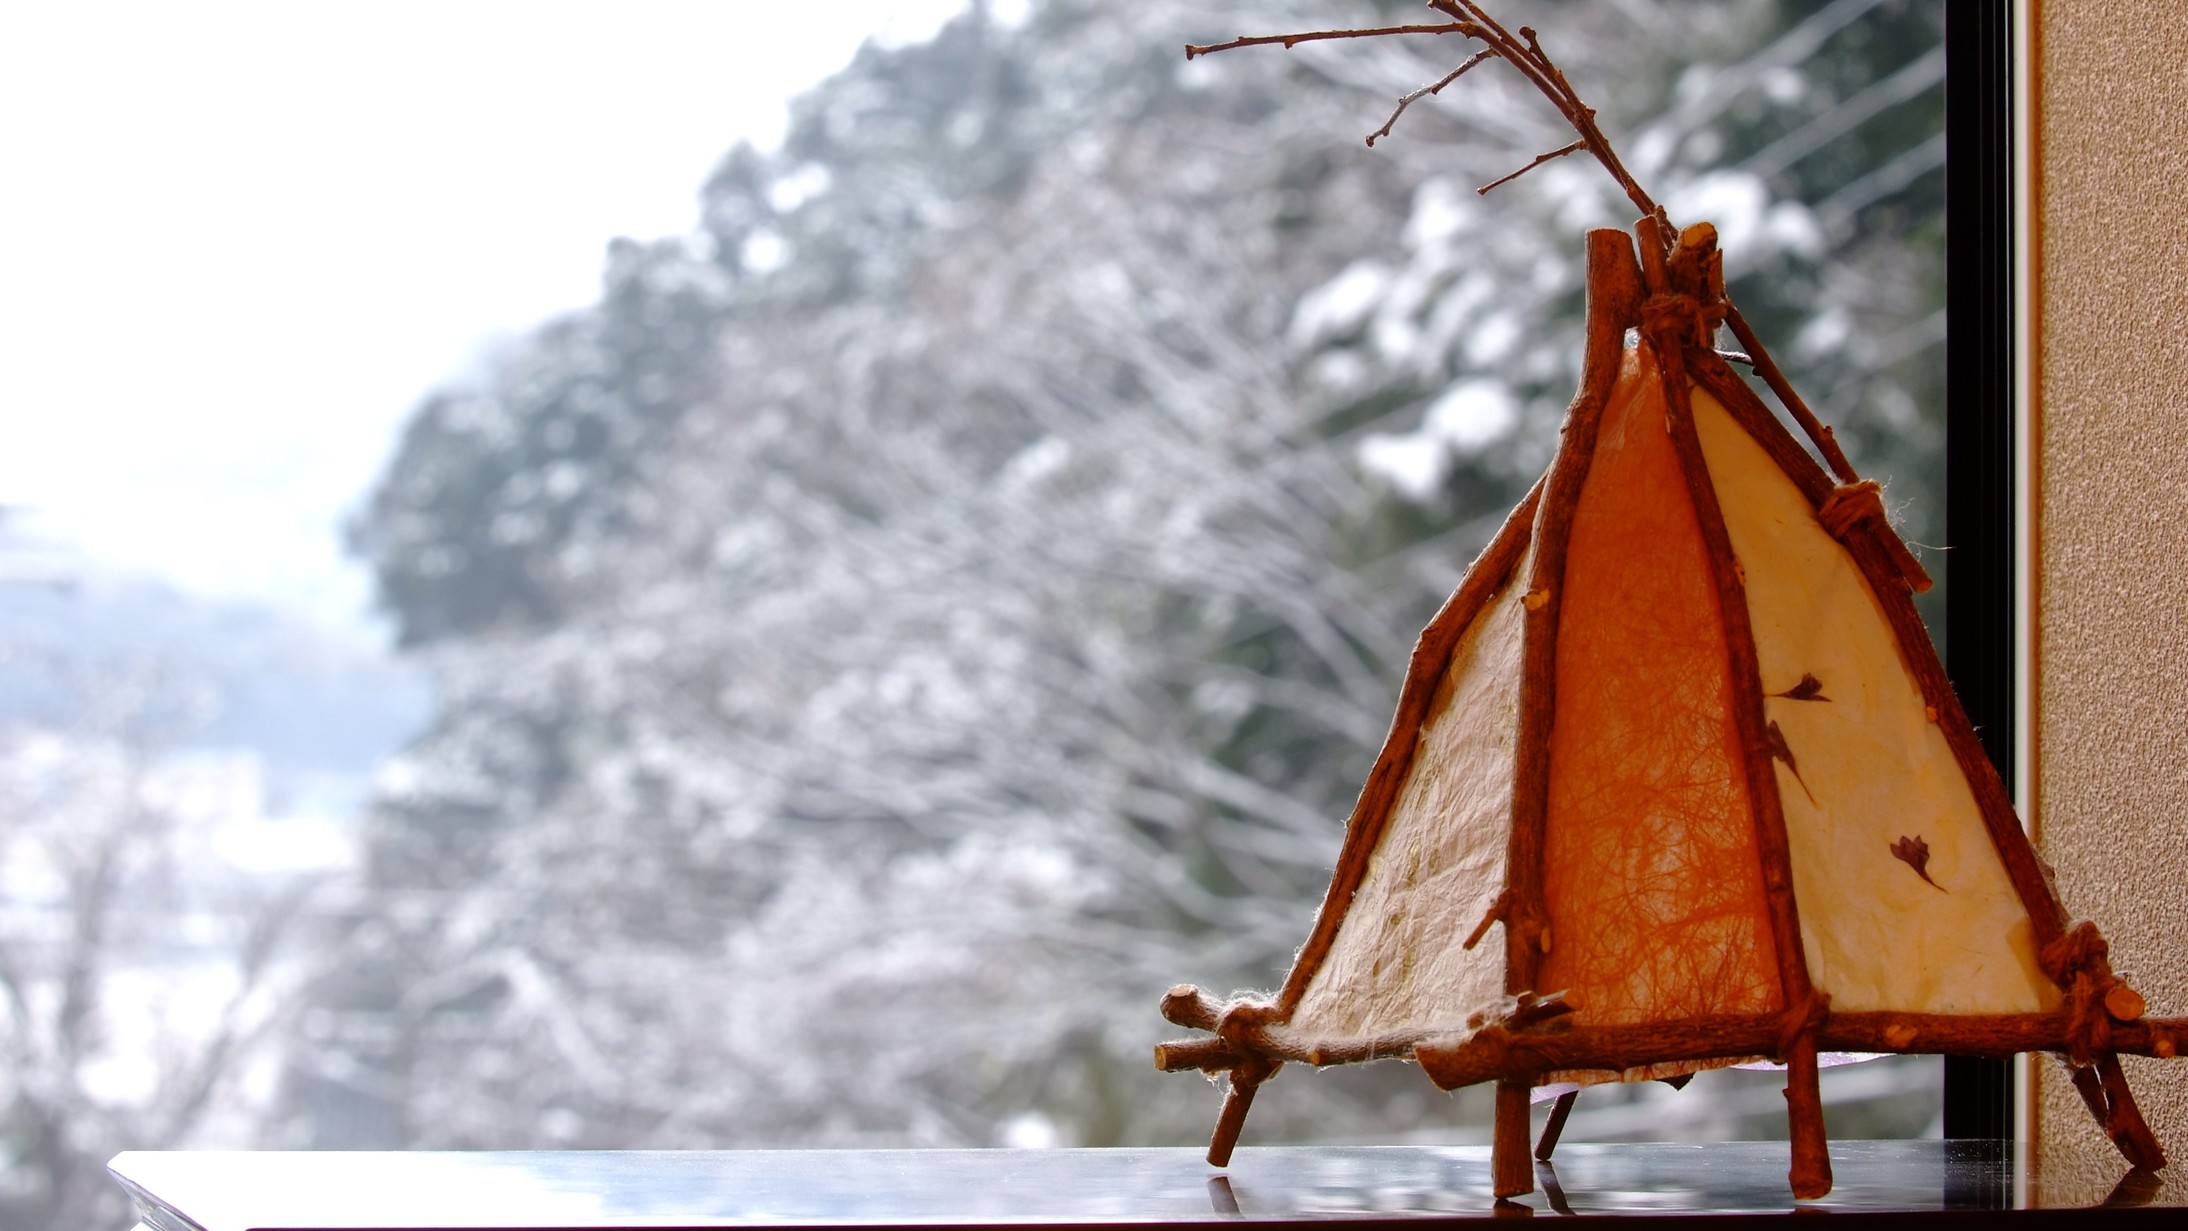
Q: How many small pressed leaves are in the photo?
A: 3